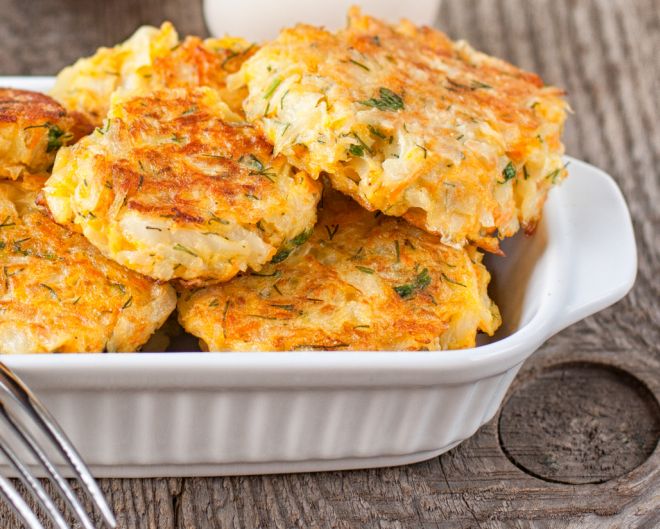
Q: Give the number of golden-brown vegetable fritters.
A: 6